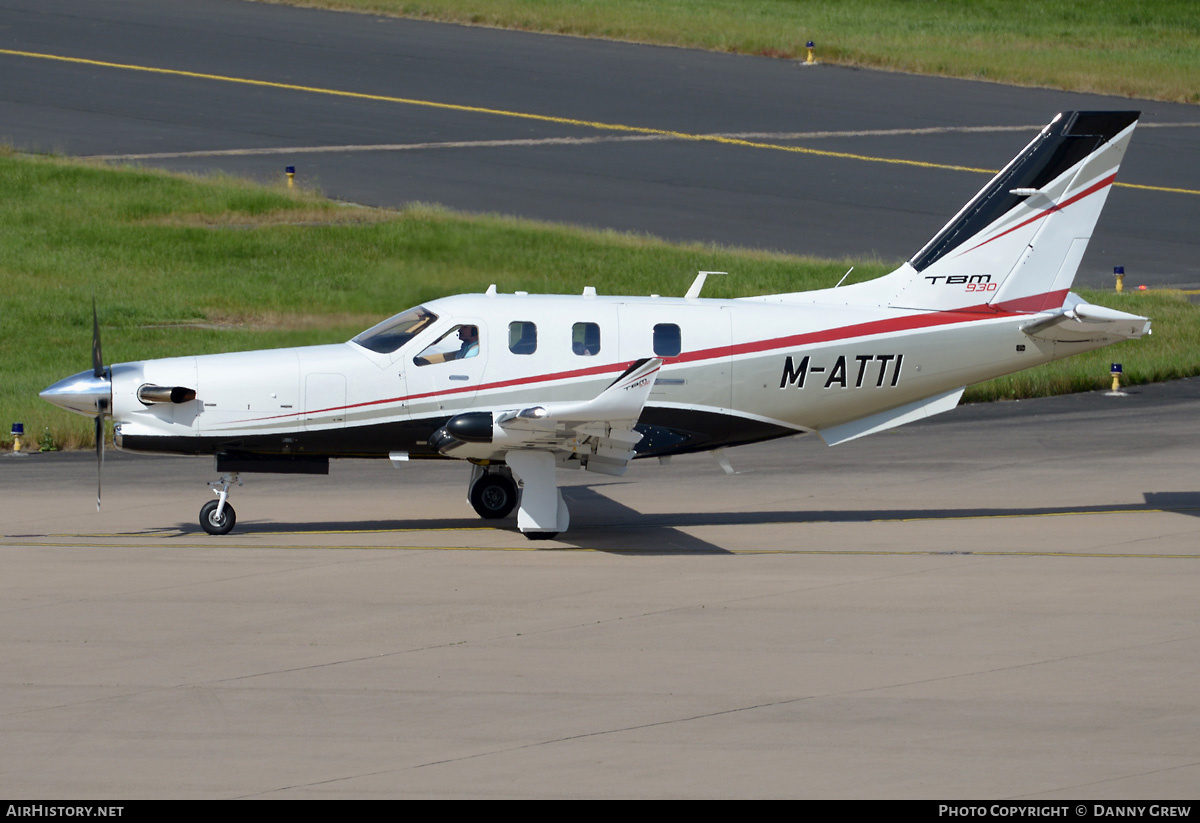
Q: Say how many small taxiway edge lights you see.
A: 5